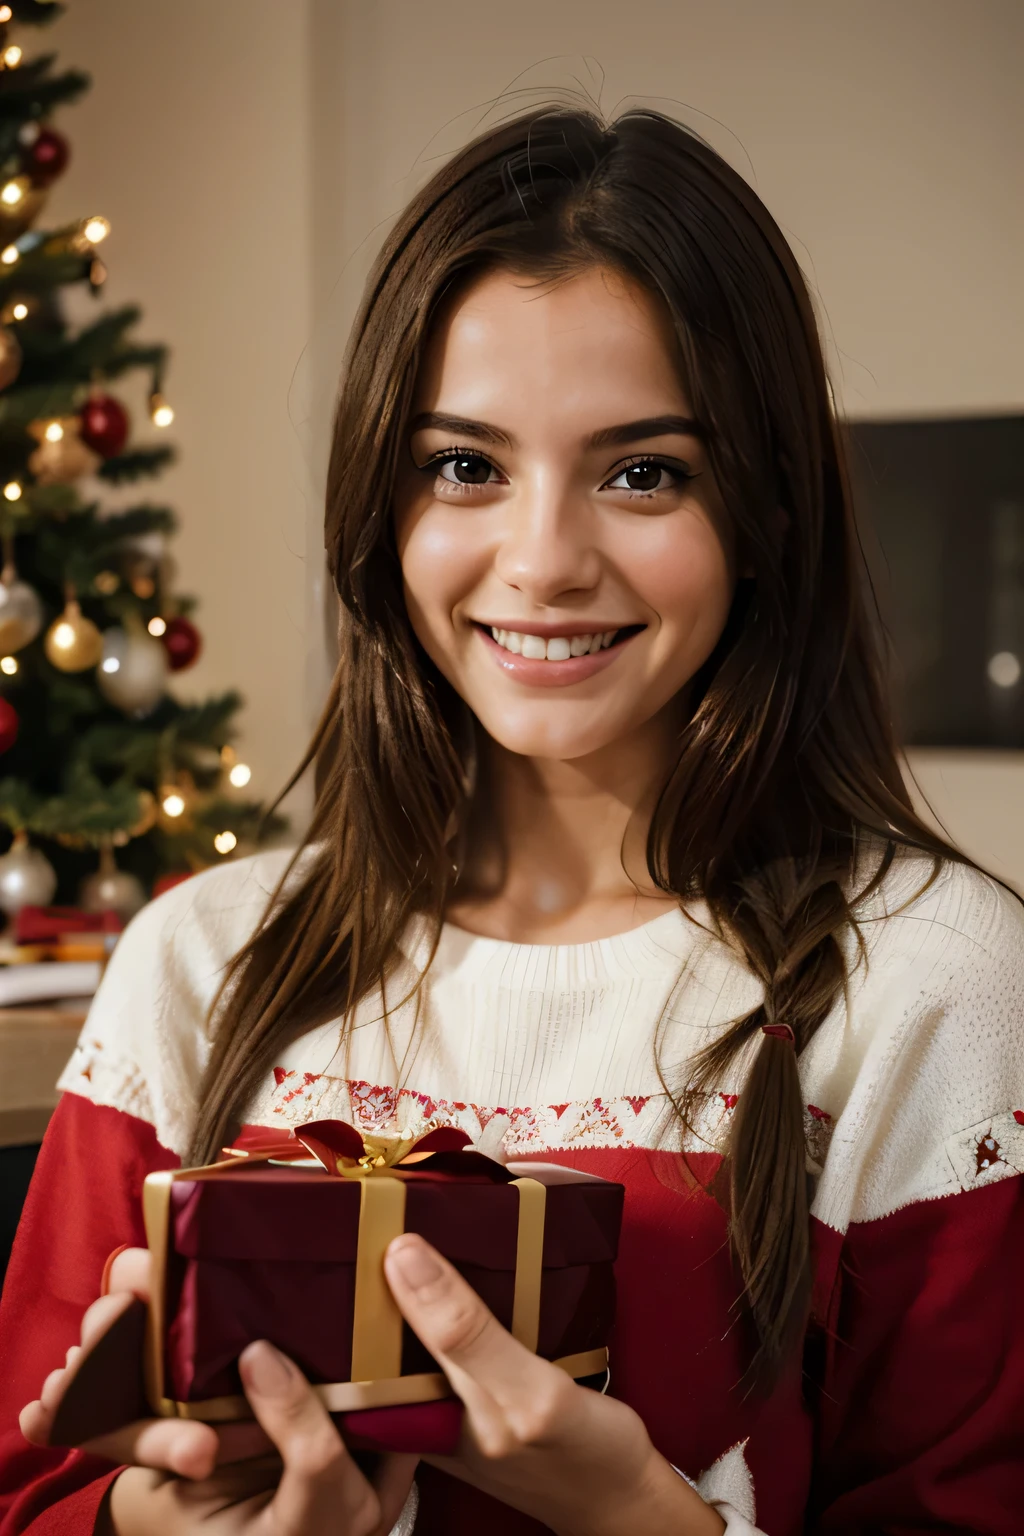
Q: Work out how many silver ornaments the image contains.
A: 4